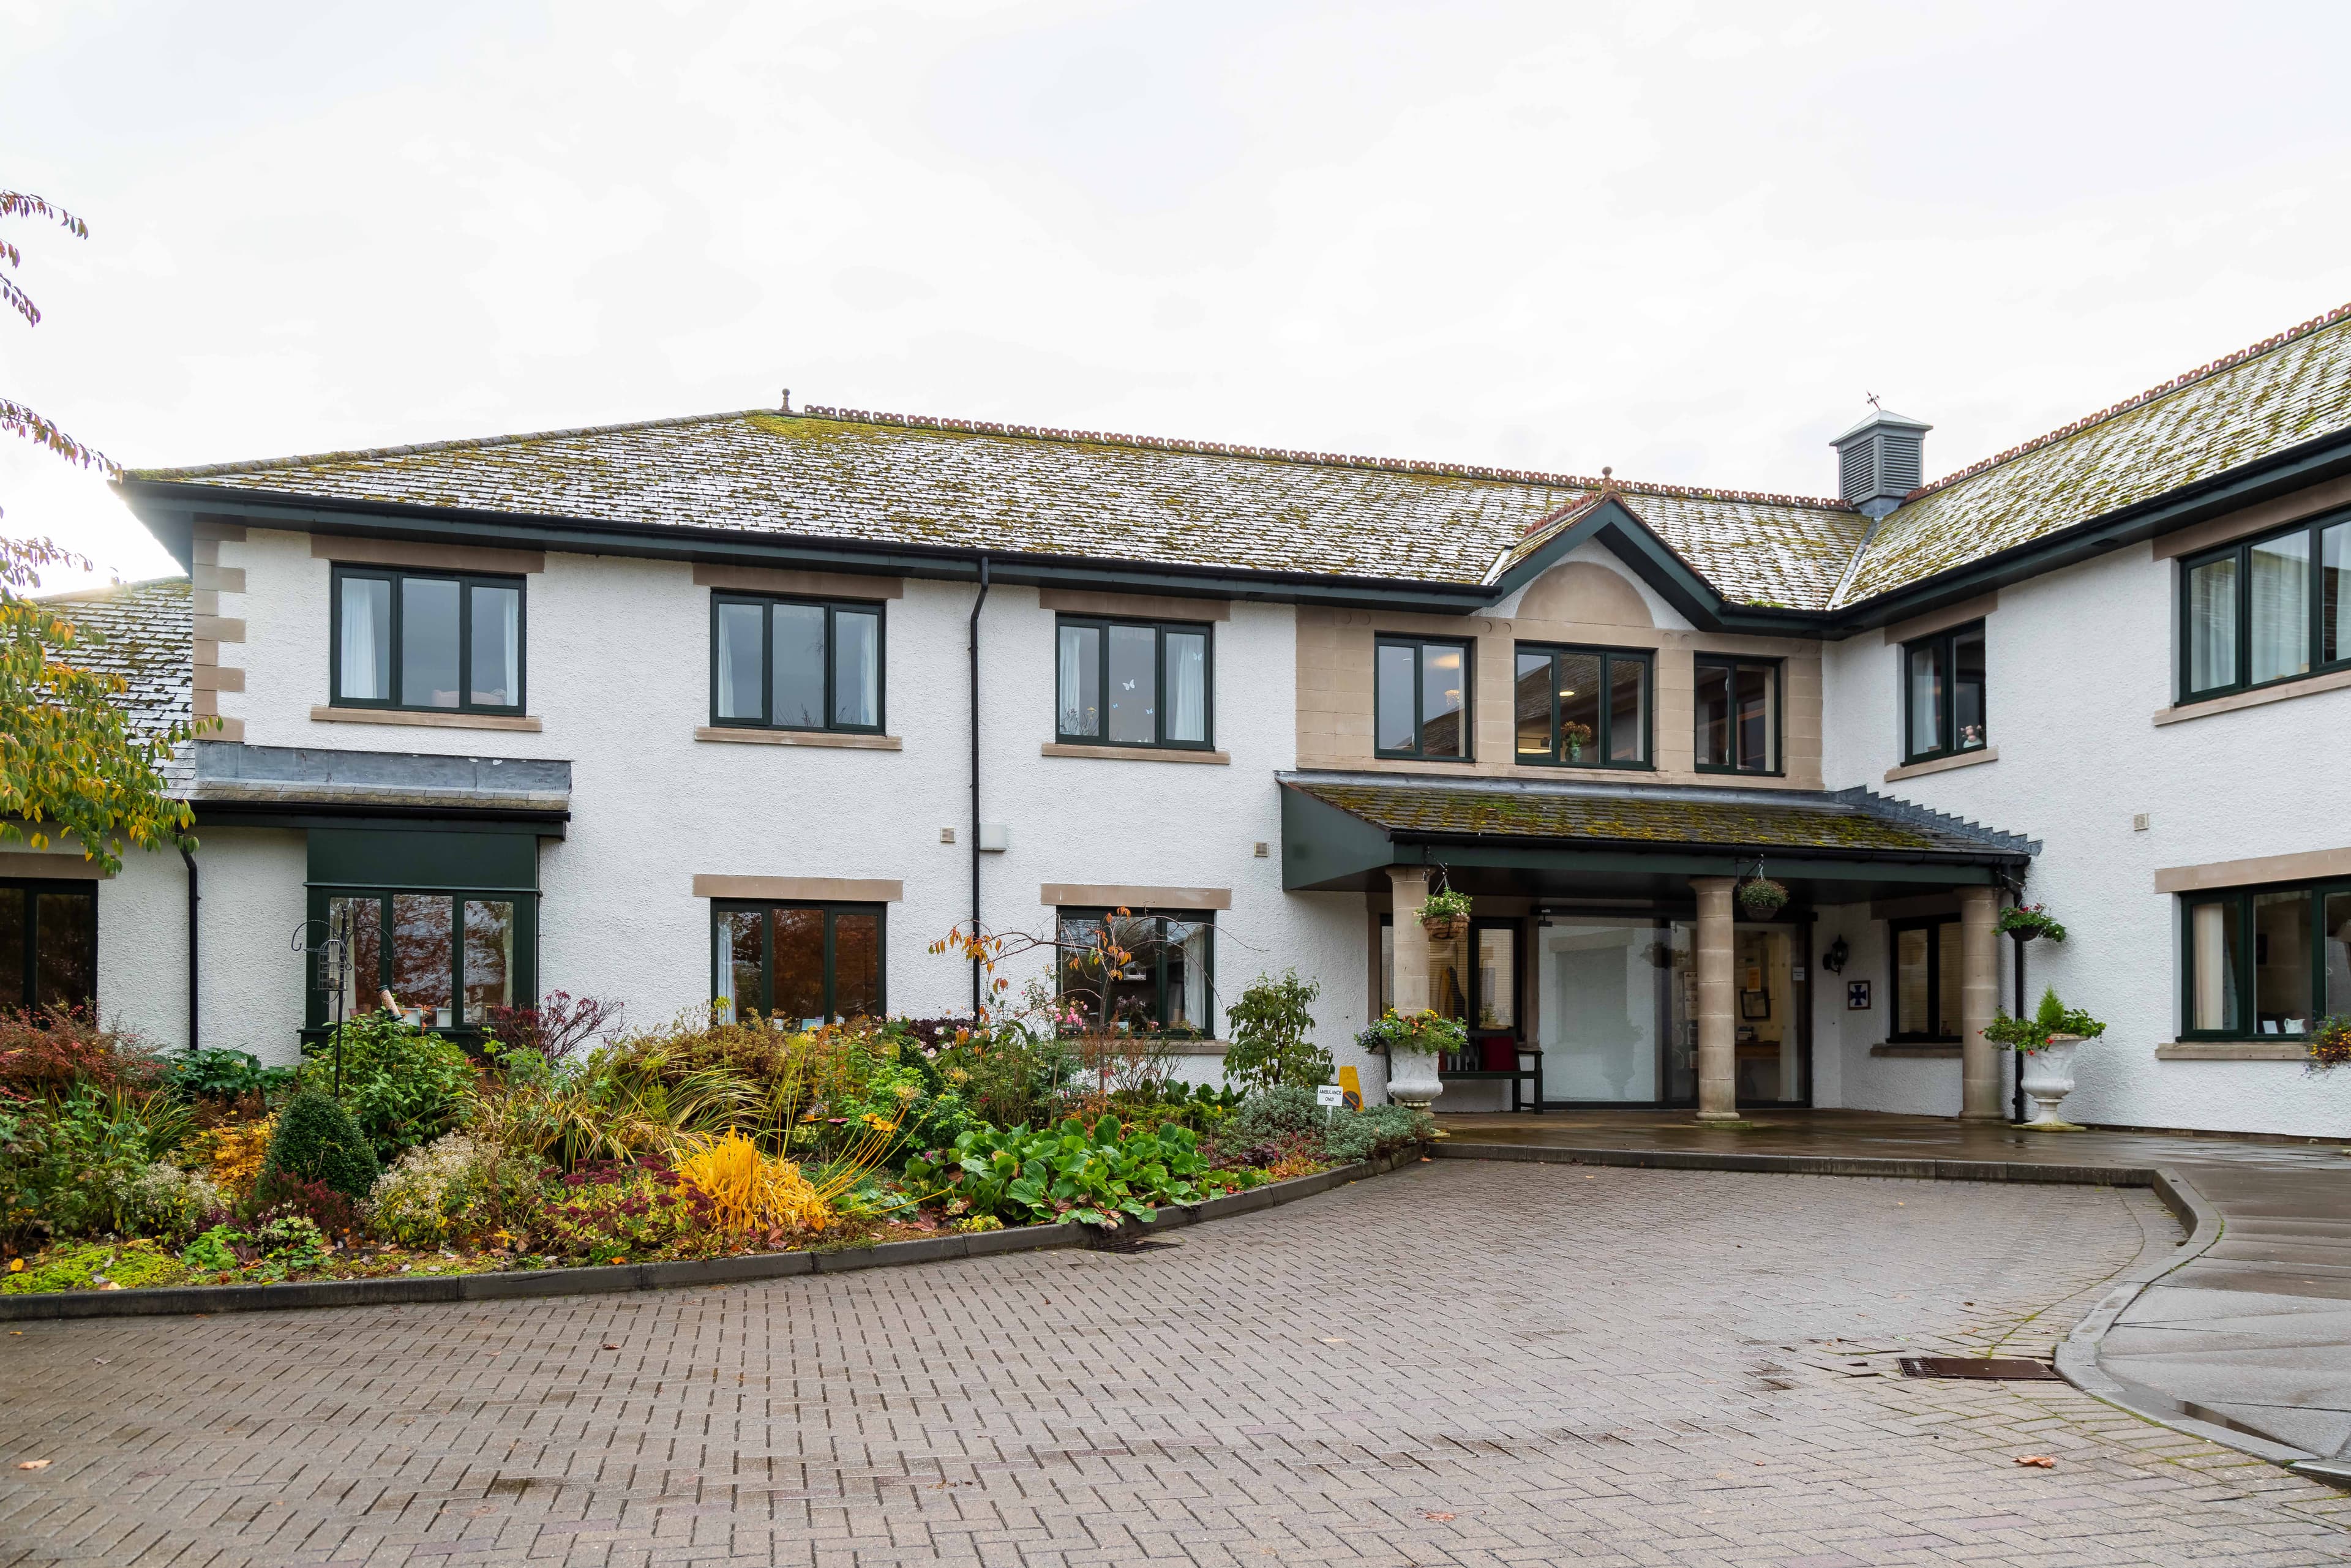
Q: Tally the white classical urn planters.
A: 2